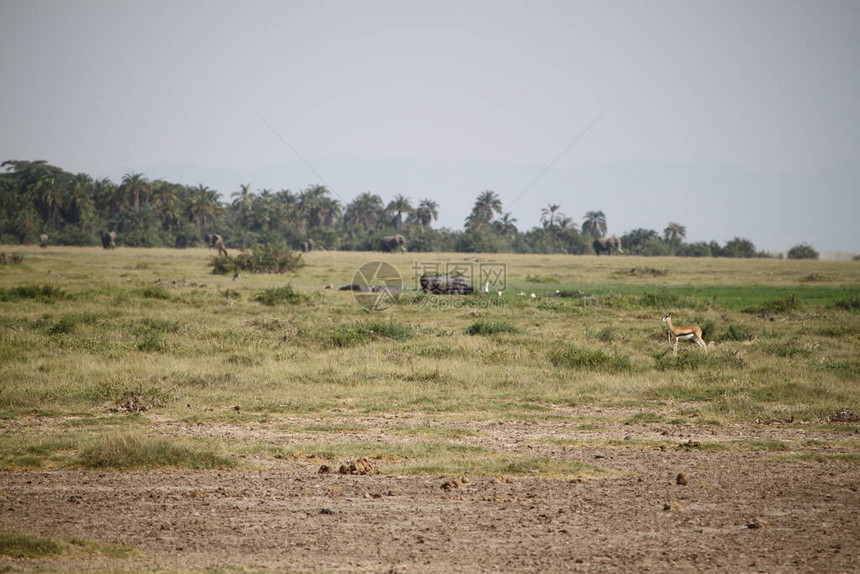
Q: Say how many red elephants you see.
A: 0